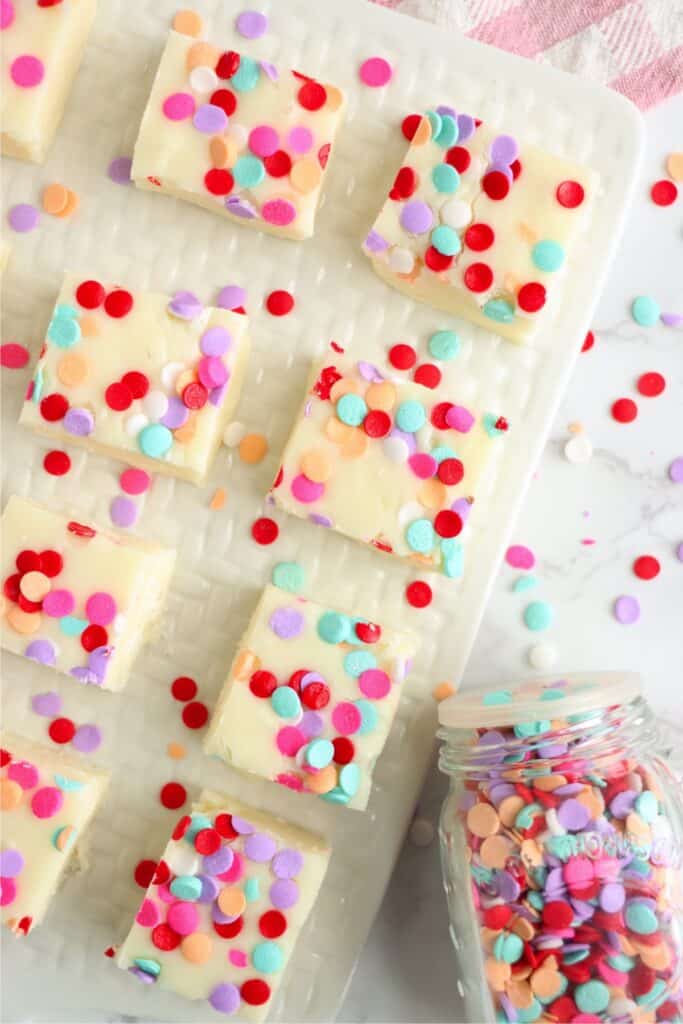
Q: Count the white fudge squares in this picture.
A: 9